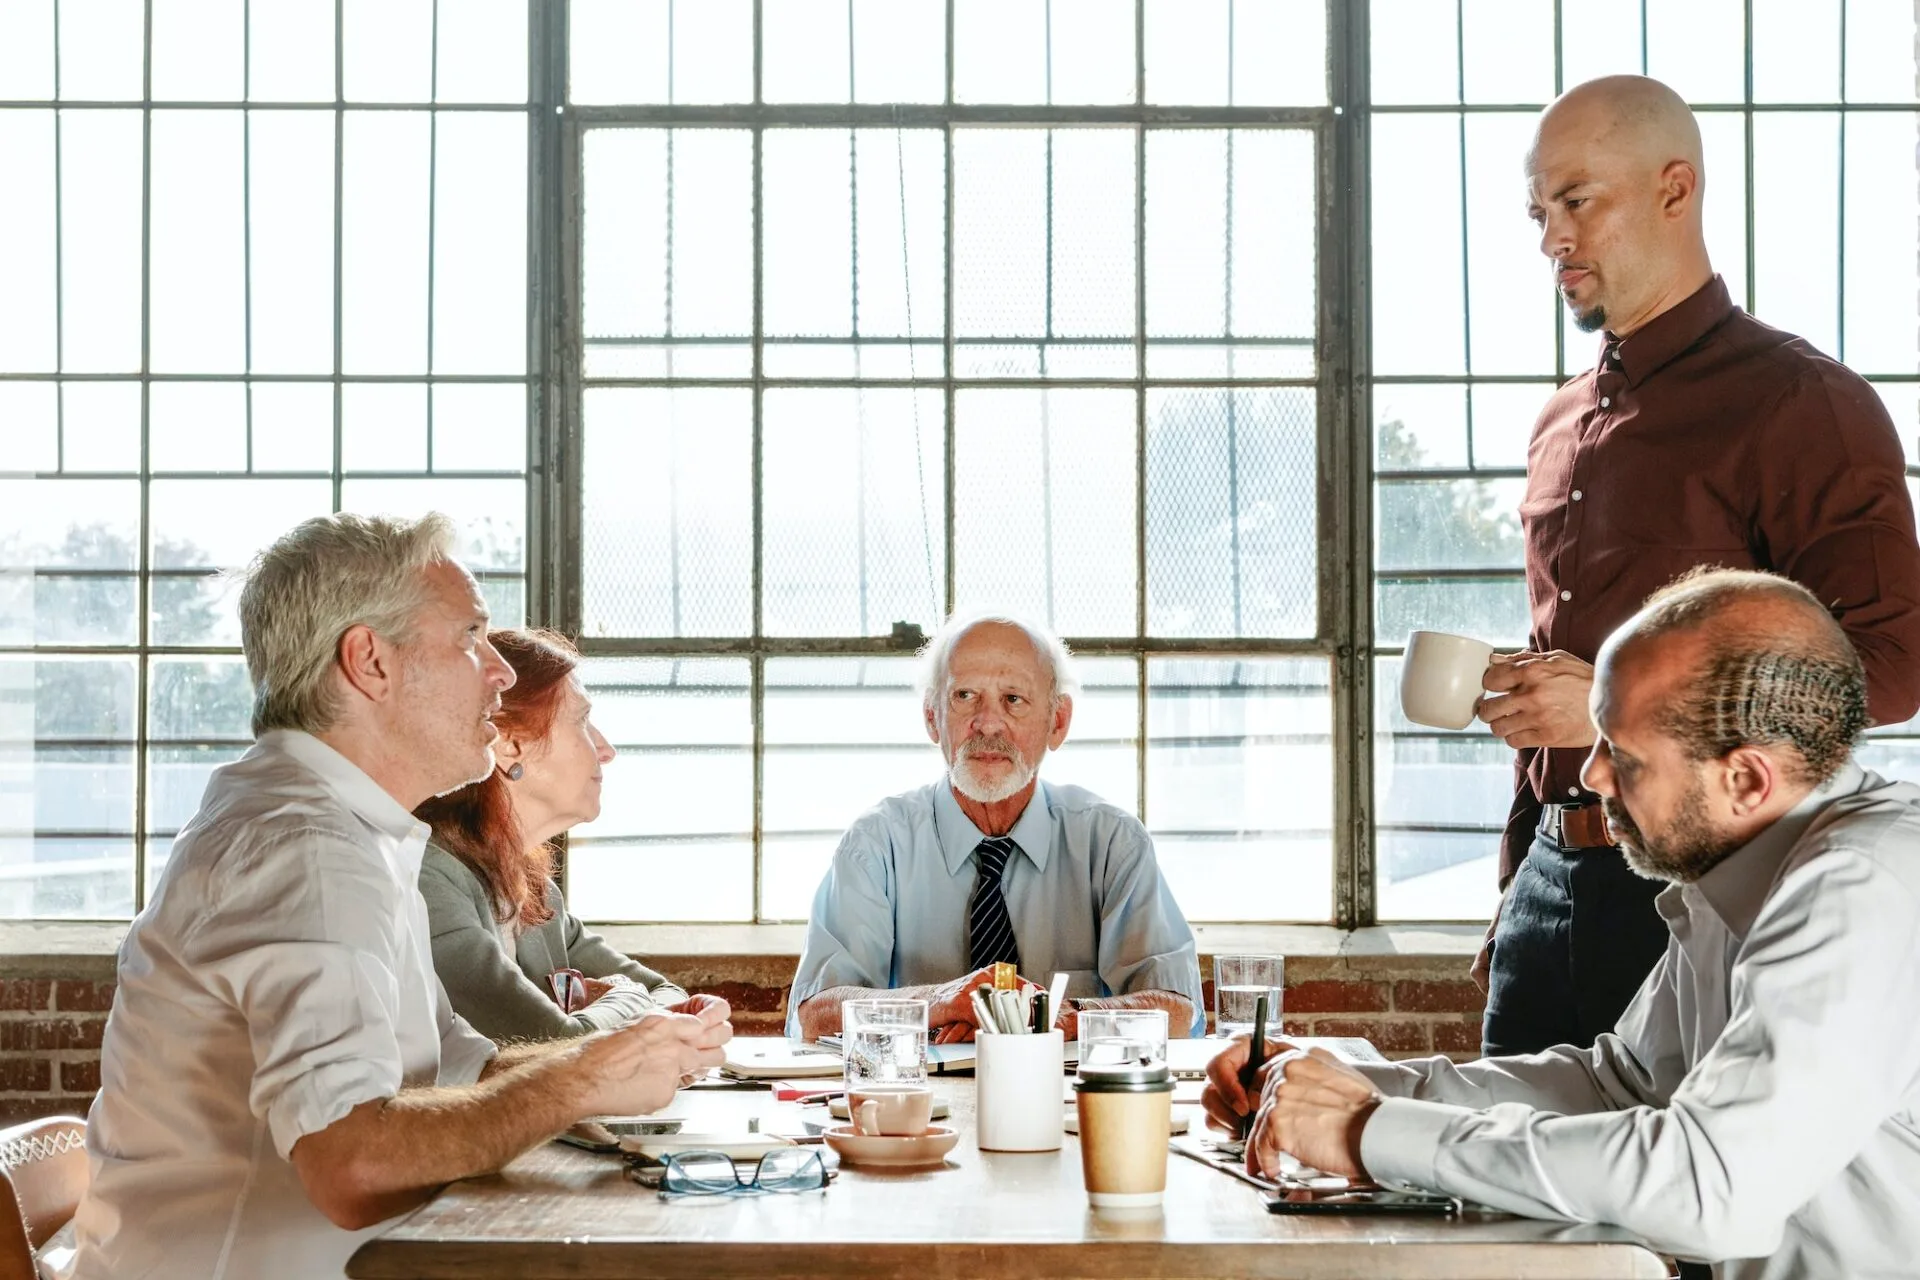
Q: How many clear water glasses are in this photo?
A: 3